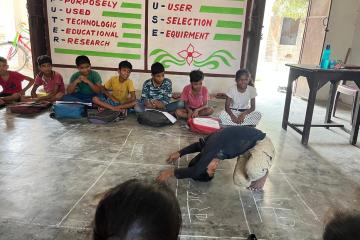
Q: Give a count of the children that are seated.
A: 7